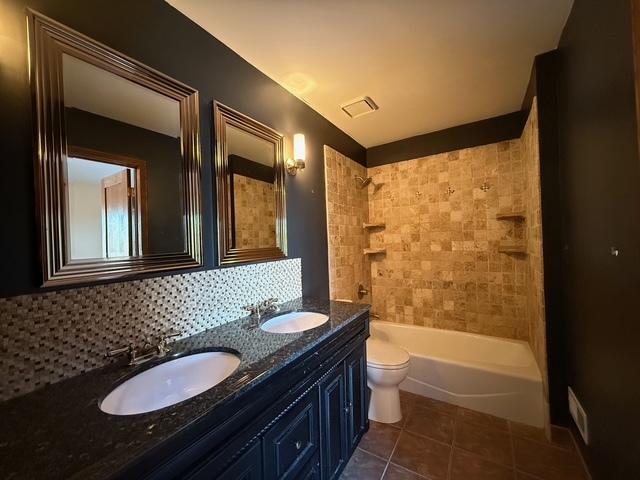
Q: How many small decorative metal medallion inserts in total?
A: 4